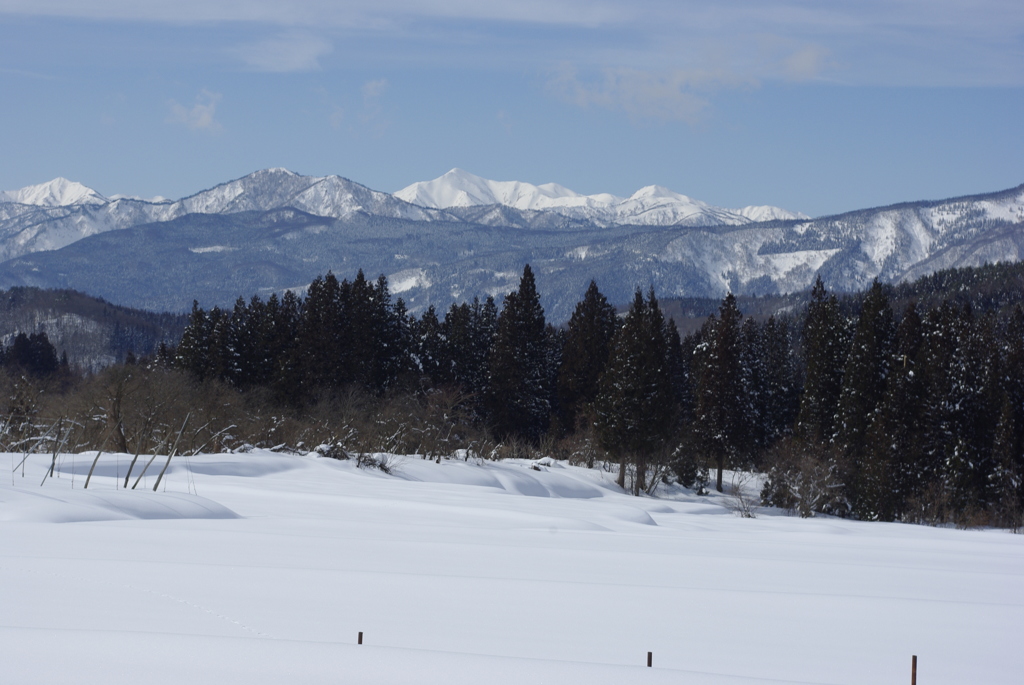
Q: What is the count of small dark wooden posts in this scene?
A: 3